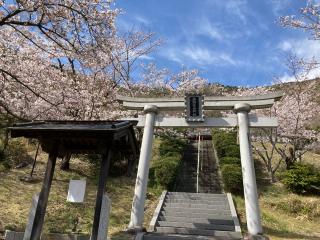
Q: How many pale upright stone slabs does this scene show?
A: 2